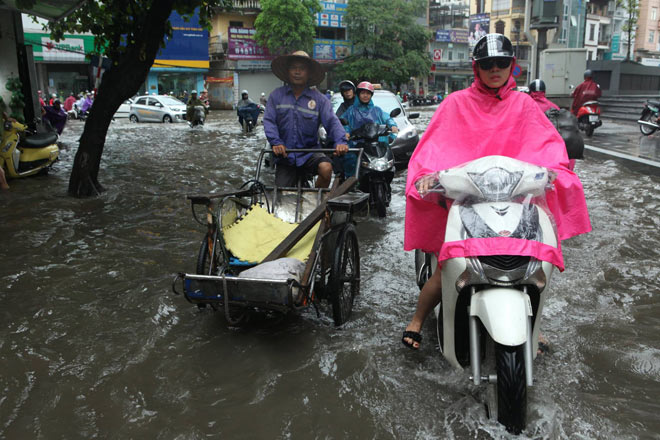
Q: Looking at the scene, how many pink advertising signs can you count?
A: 1